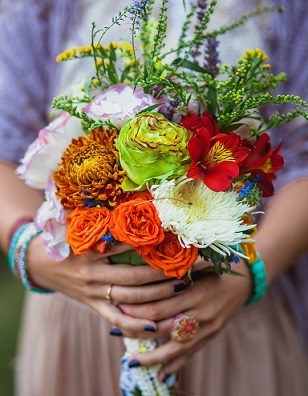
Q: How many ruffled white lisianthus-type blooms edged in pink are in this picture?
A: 3